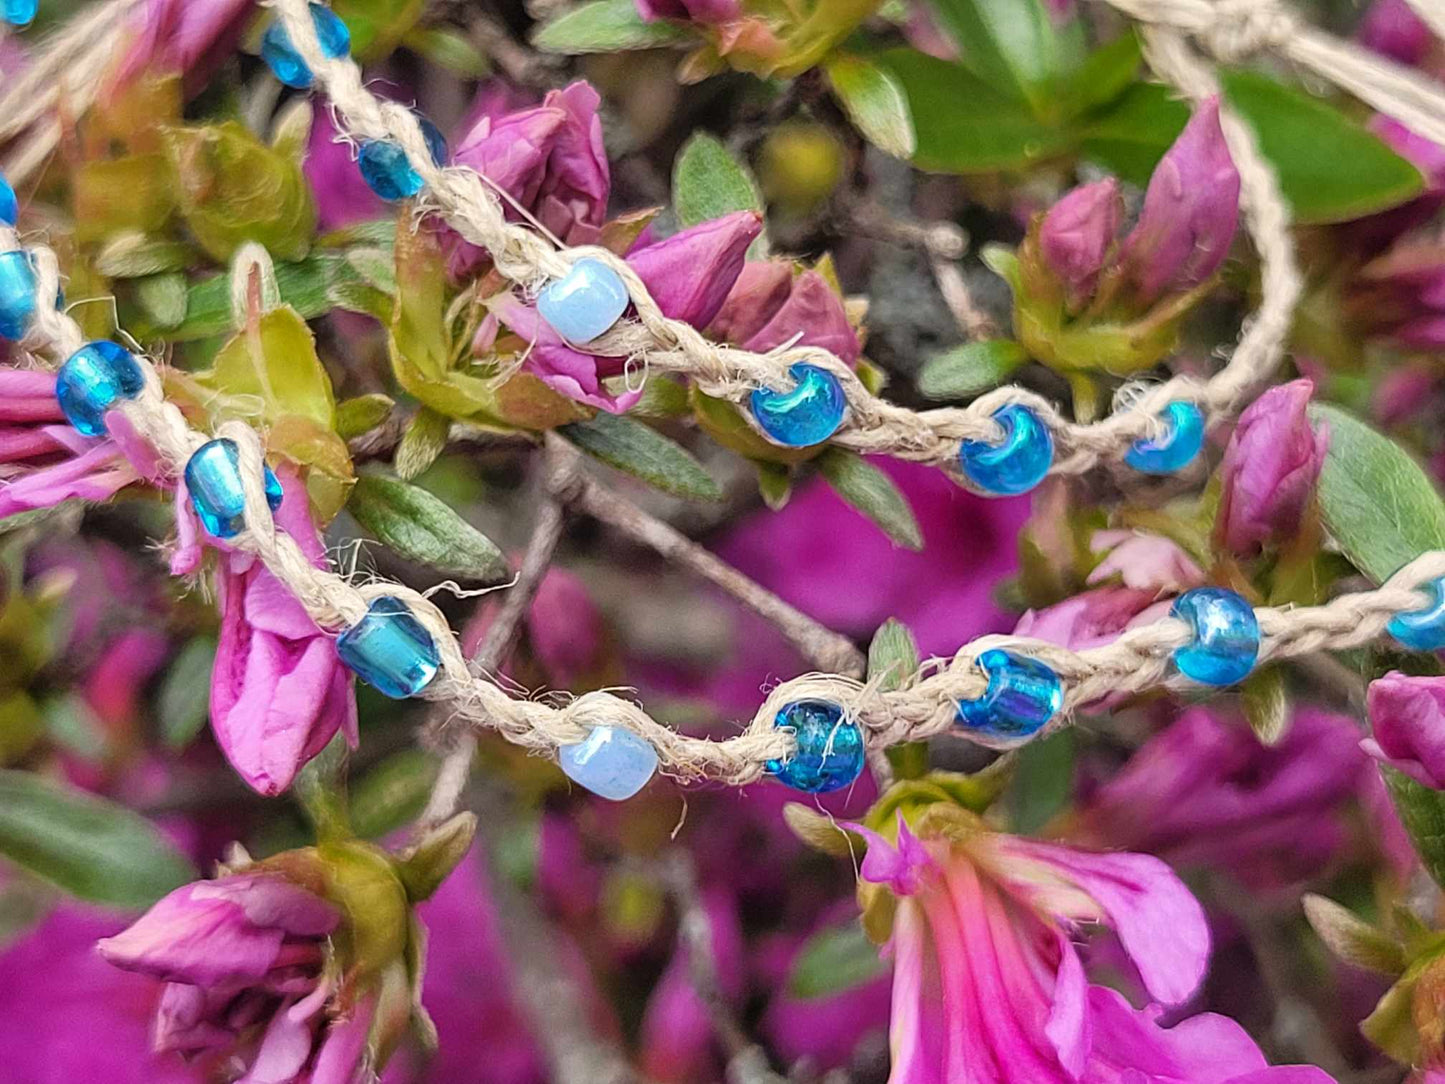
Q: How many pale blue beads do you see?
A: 2